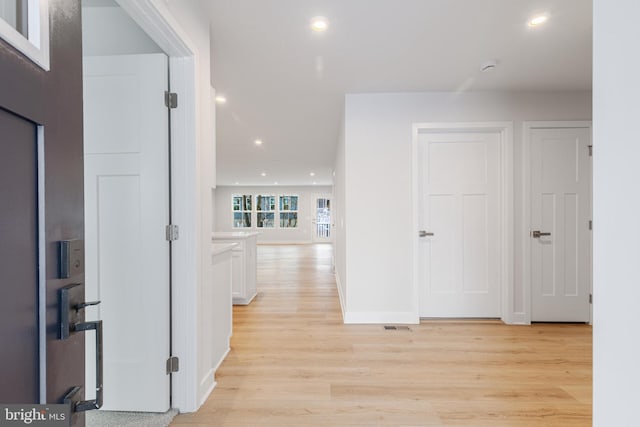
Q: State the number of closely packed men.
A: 0